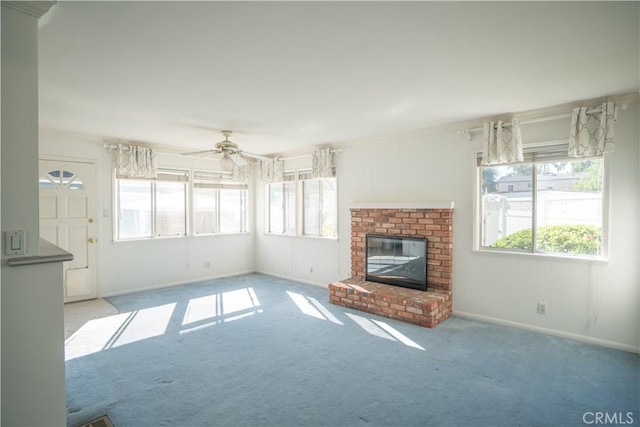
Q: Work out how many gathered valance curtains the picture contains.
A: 6